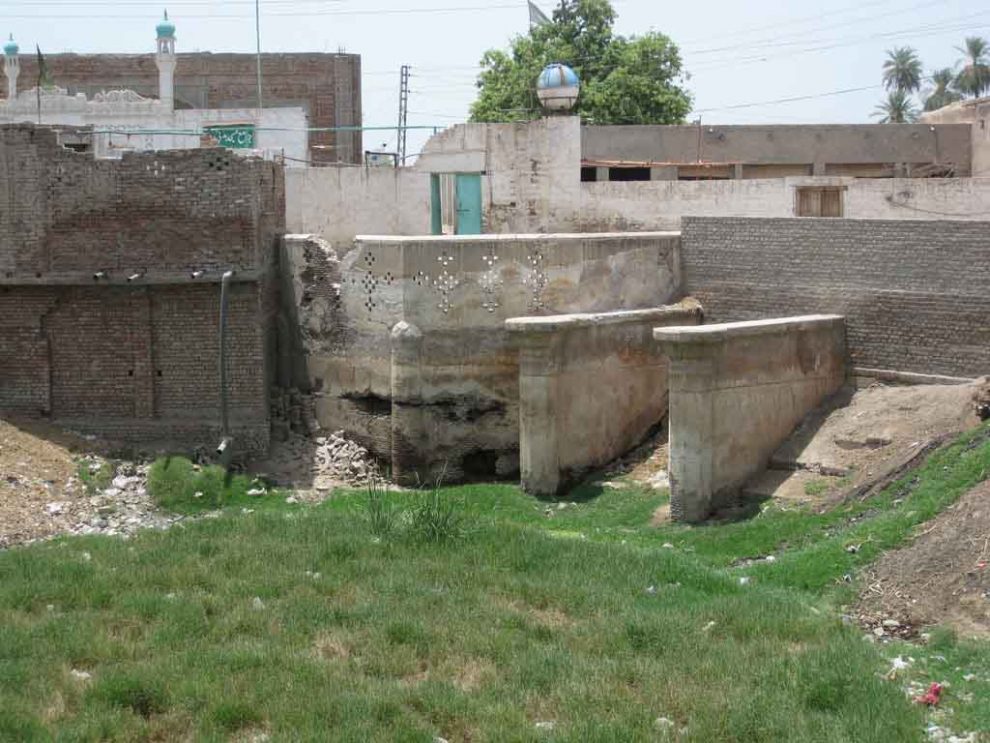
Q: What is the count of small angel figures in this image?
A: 0